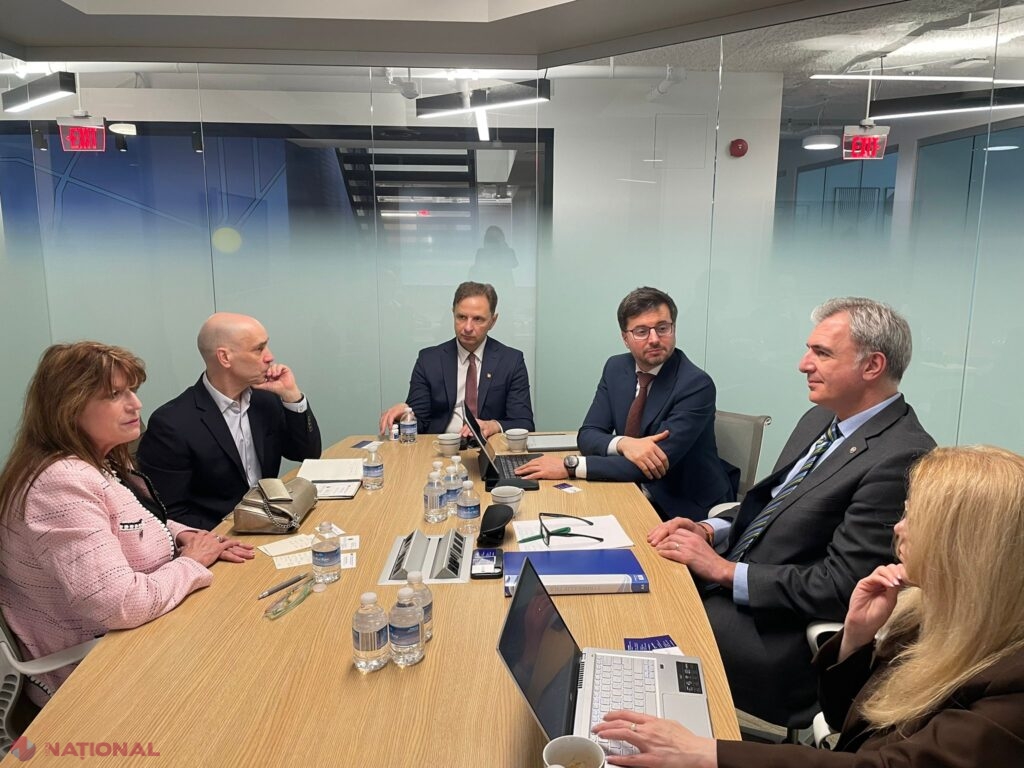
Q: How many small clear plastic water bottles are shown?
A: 11